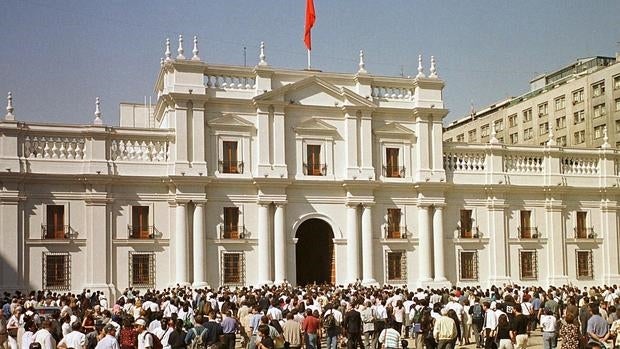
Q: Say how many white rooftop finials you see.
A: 12